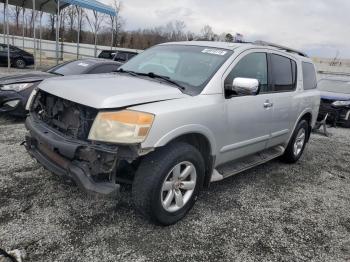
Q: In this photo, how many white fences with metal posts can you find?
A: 1